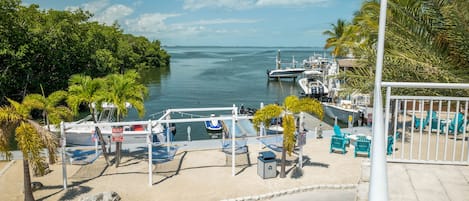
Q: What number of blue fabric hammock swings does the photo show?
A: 4